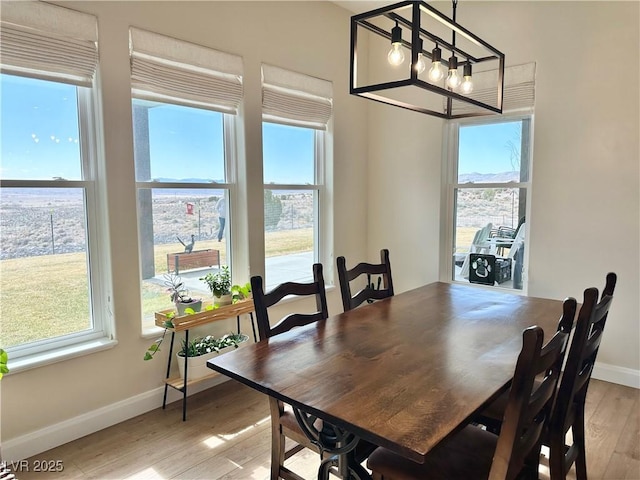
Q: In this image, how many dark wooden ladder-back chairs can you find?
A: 4